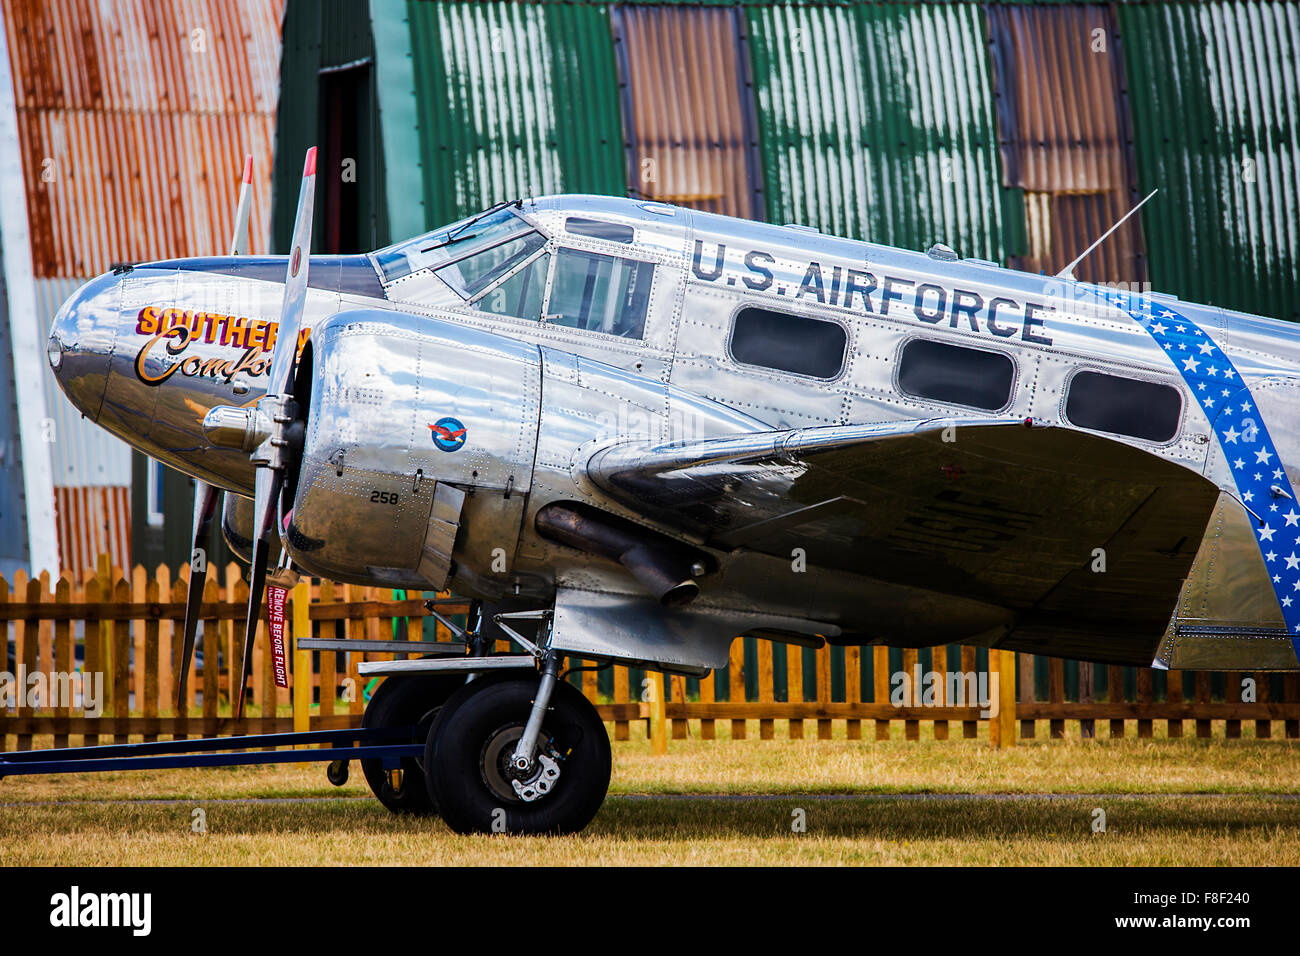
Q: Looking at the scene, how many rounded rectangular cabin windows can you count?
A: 3